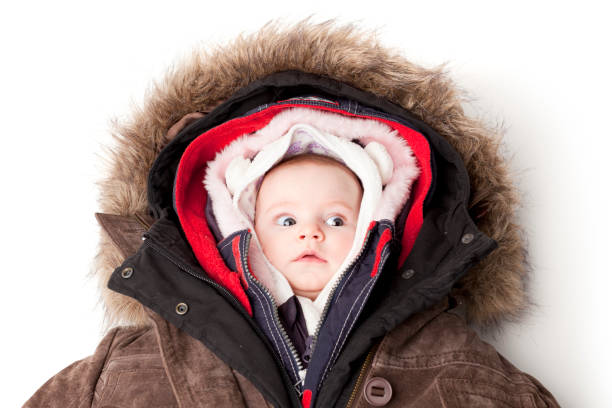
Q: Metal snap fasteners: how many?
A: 4